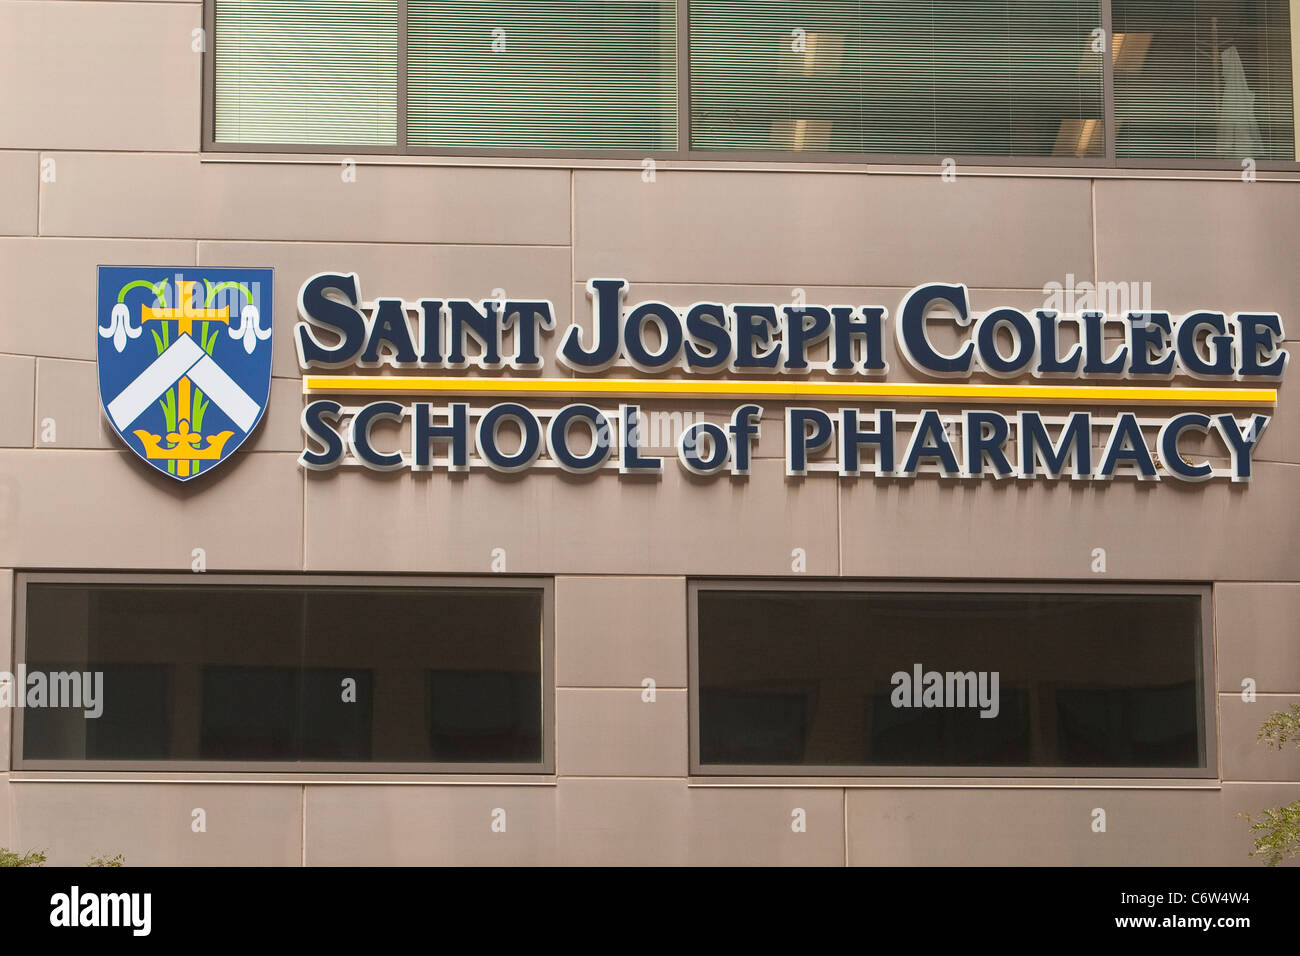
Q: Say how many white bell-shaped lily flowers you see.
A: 2